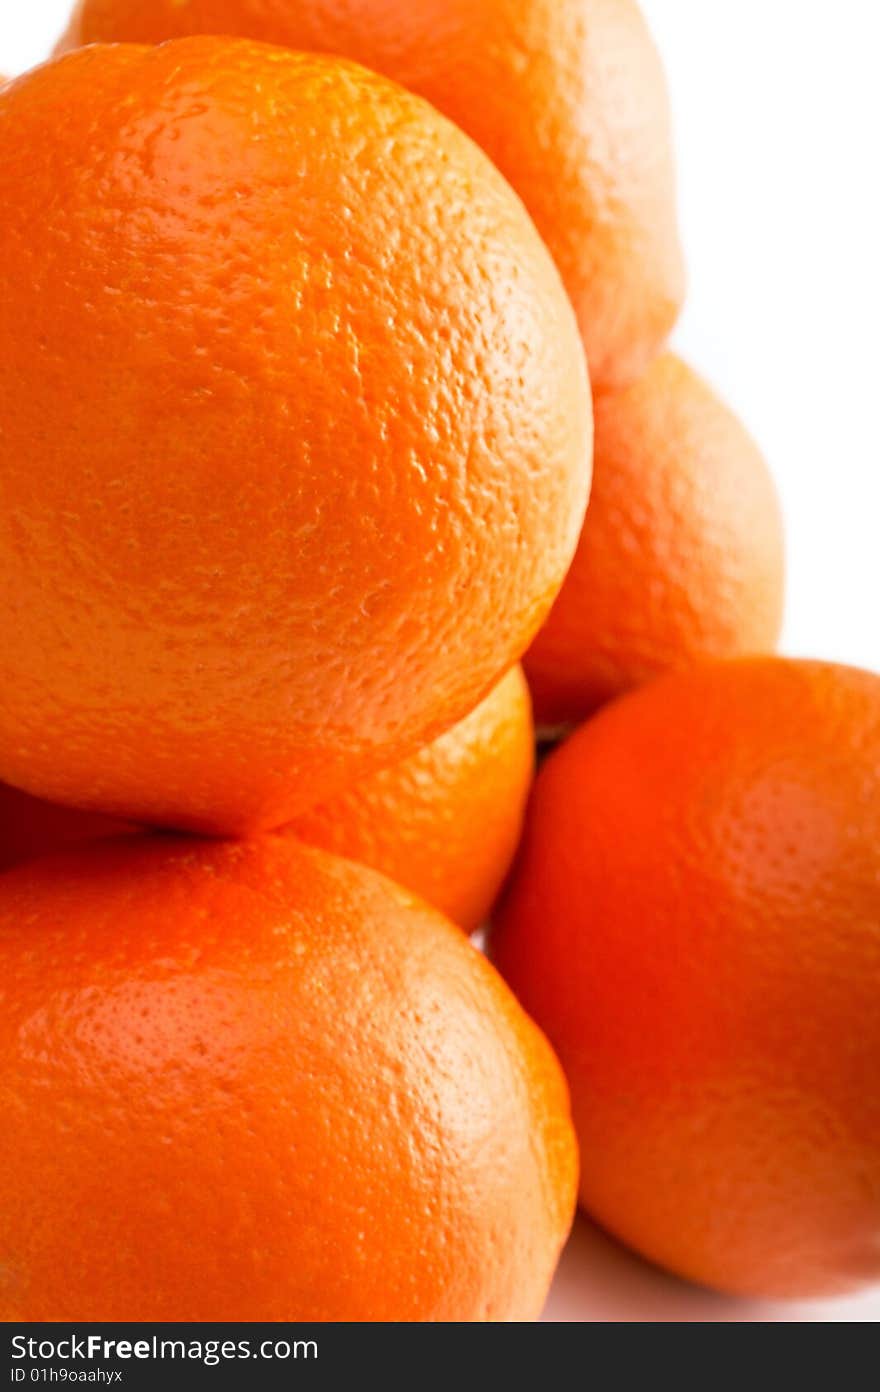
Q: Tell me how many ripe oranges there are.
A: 6